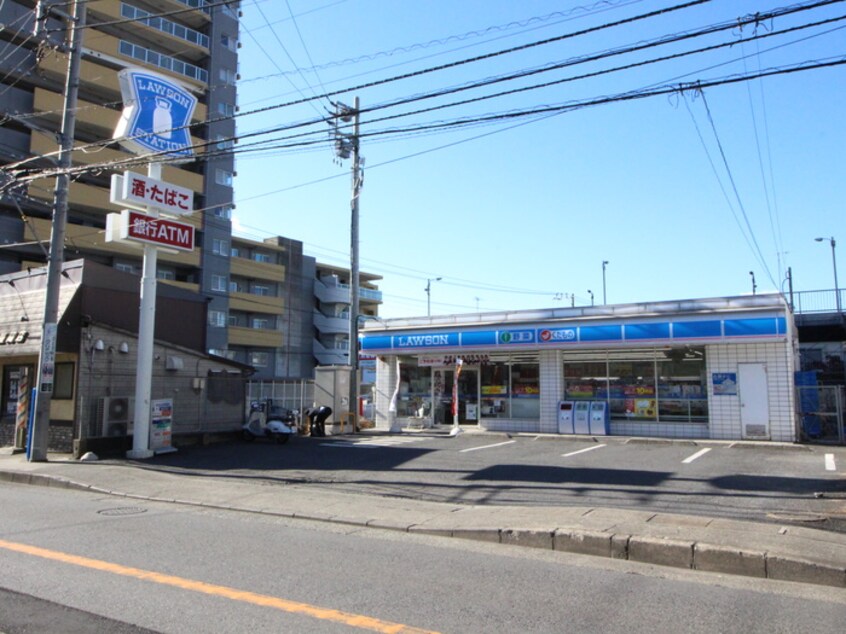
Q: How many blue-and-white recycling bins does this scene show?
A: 3